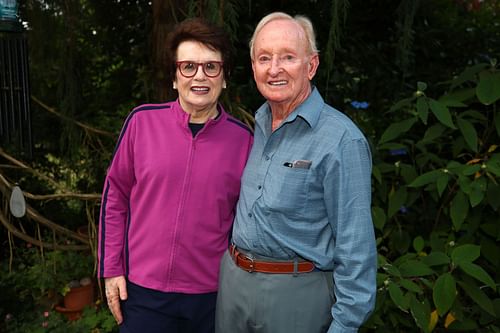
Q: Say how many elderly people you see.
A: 2